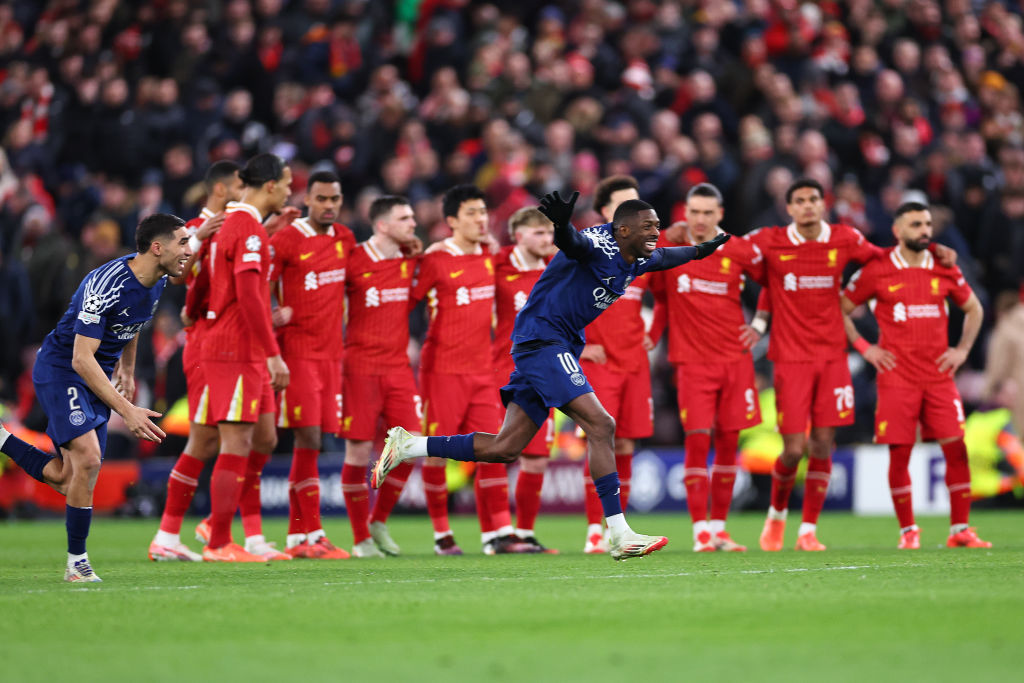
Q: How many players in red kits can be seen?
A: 10